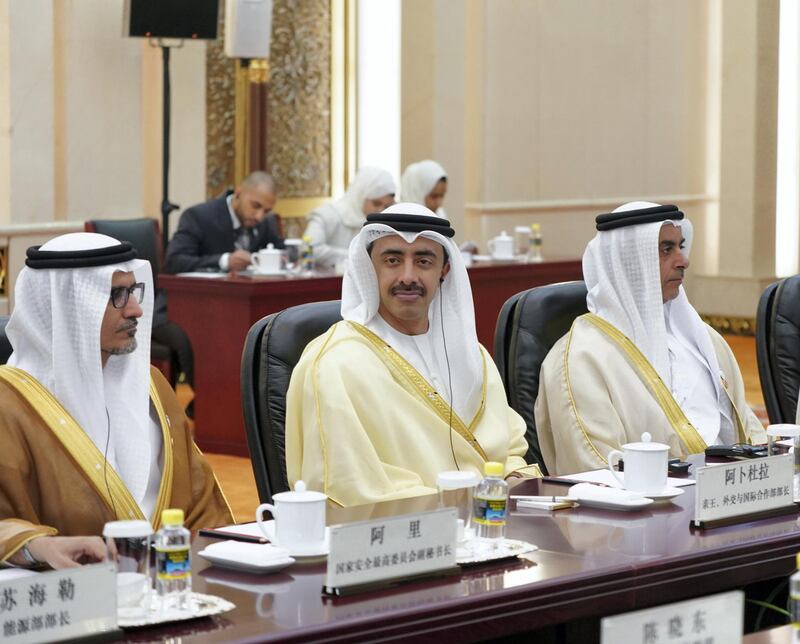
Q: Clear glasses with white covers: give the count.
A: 5